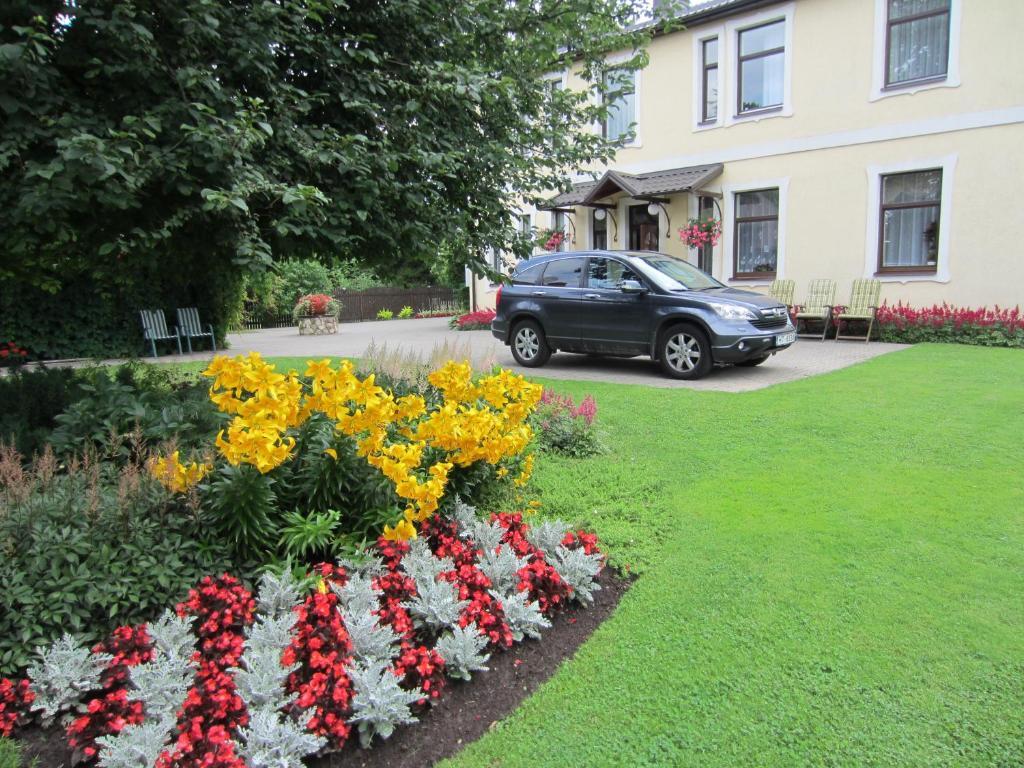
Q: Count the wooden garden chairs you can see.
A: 5